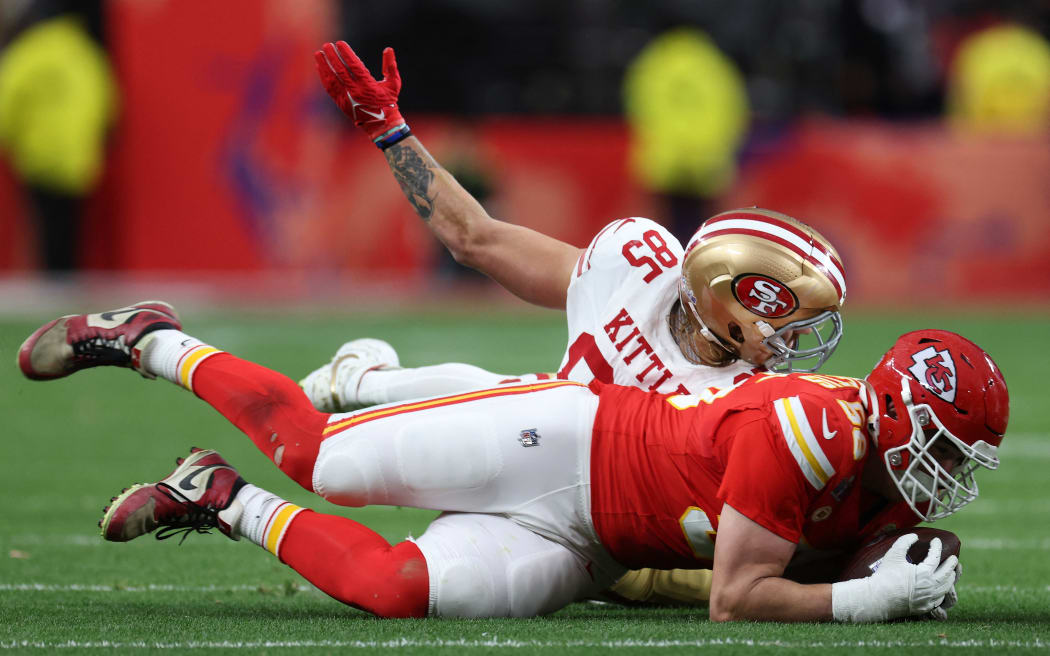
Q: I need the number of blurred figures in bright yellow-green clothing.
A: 3